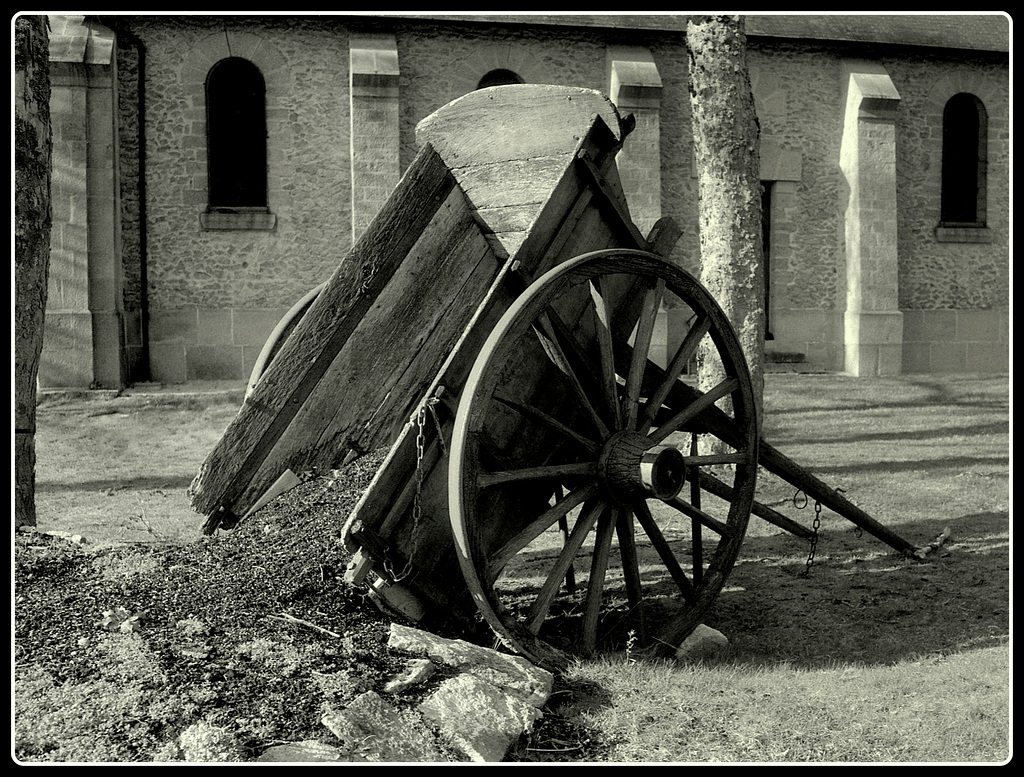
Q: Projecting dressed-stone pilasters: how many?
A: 4